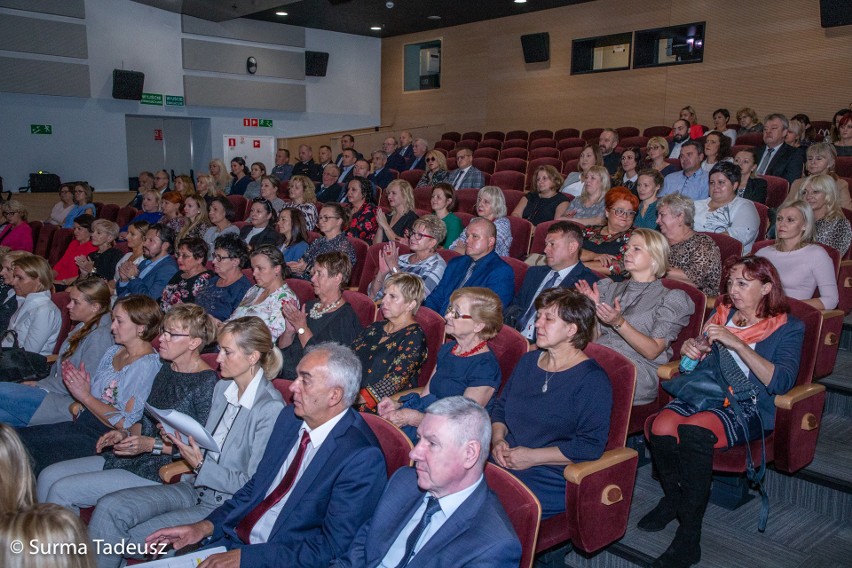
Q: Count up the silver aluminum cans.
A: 0